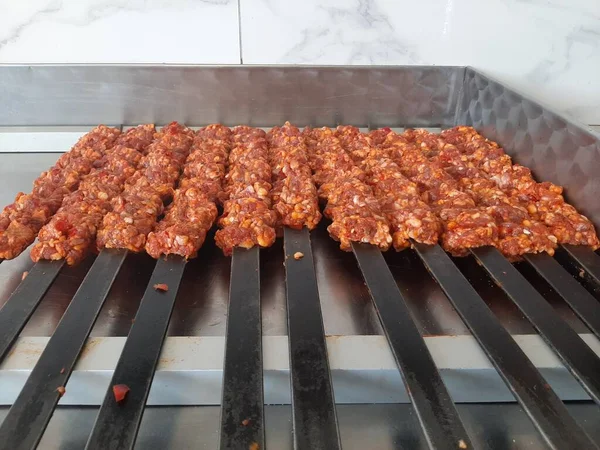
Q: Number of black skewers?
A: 10